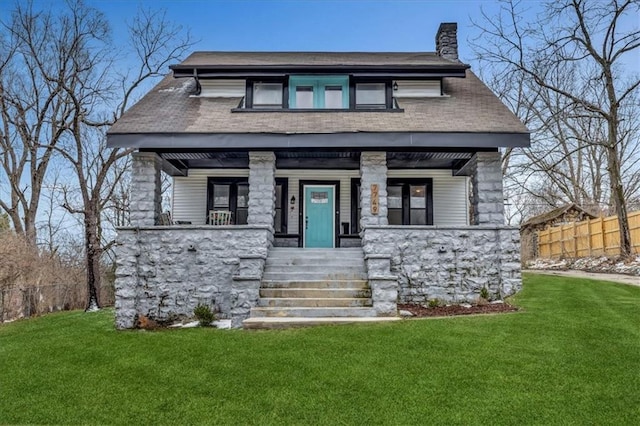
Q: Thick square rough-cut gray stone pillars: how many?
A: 4